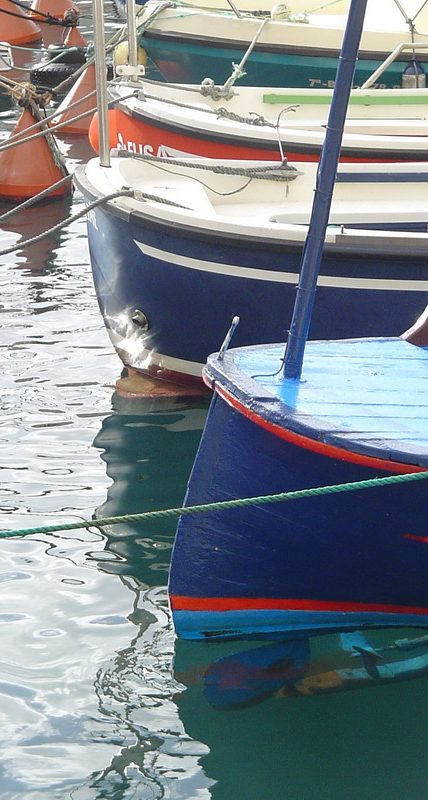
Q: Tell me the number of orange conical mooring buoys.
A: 5